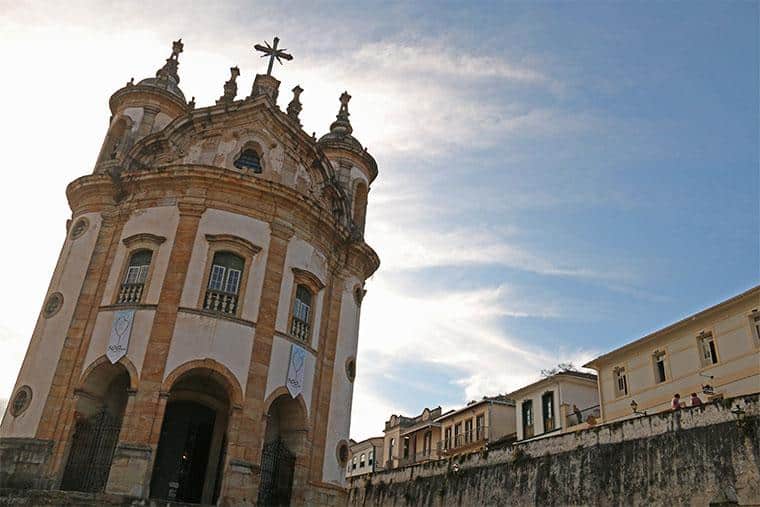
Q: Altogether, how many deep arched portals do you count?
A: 3